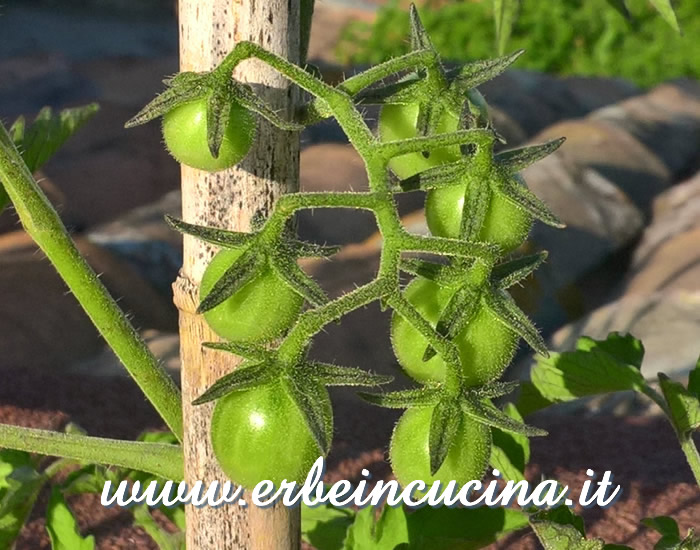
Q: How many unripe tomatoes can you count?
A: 7